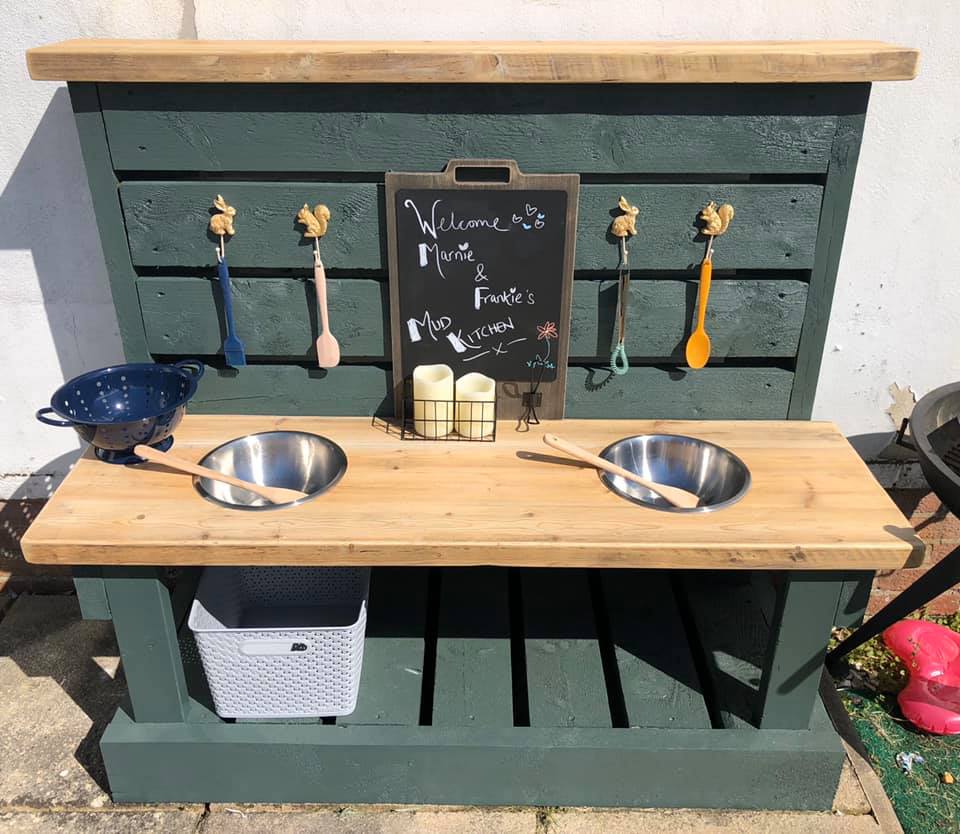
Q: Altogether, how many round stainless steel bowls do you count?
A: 2